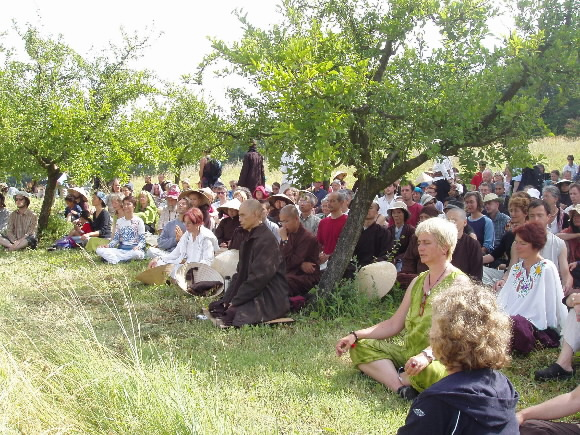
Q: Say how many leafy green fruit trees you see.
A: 3